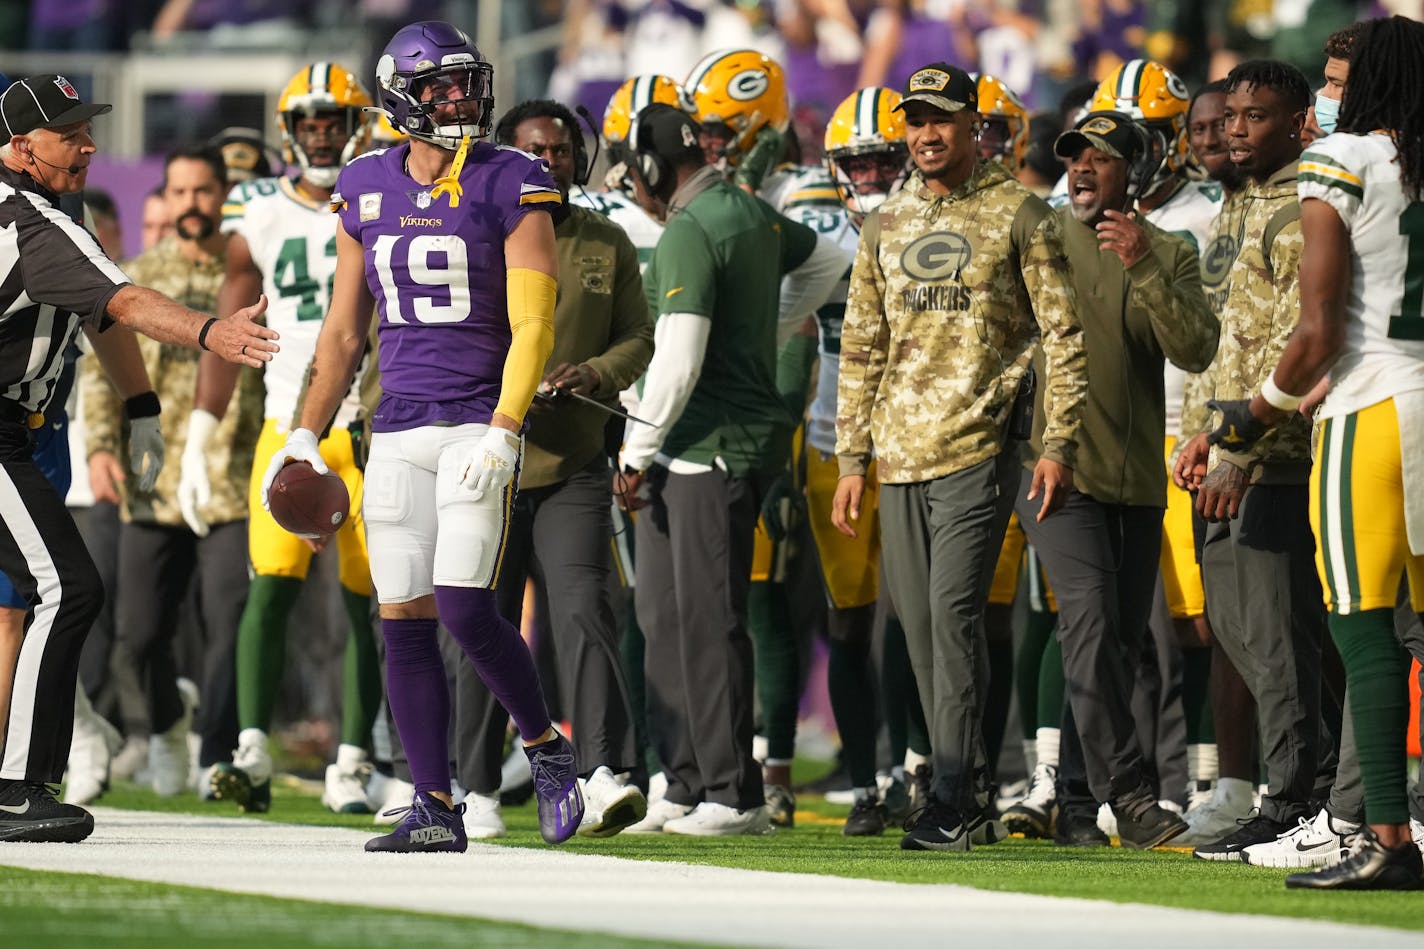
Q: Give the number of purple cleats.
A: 2